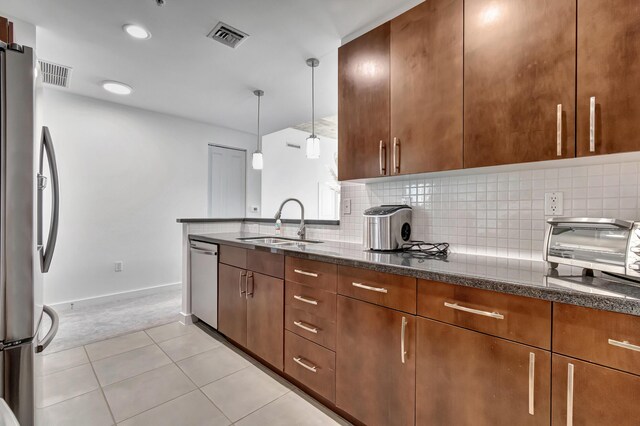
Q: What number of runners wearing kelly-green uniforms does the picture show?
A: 0